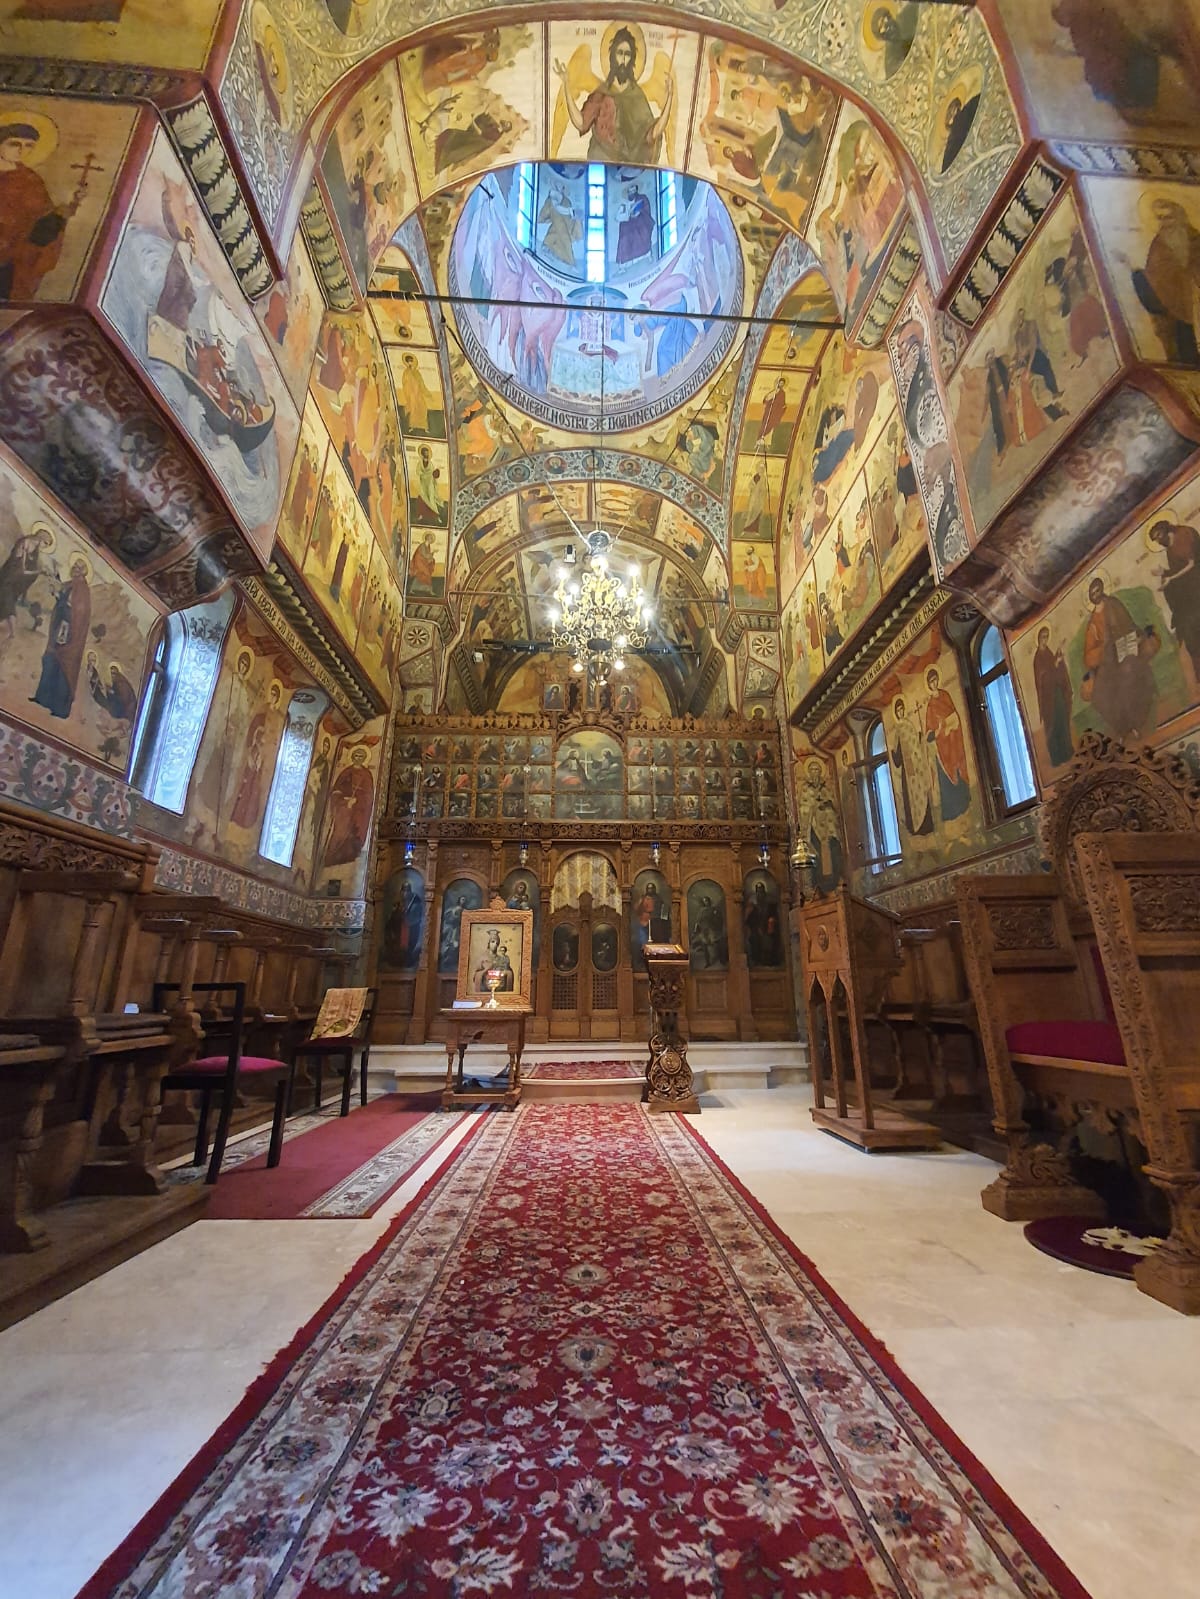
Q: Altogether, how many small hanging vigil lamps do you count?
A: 4